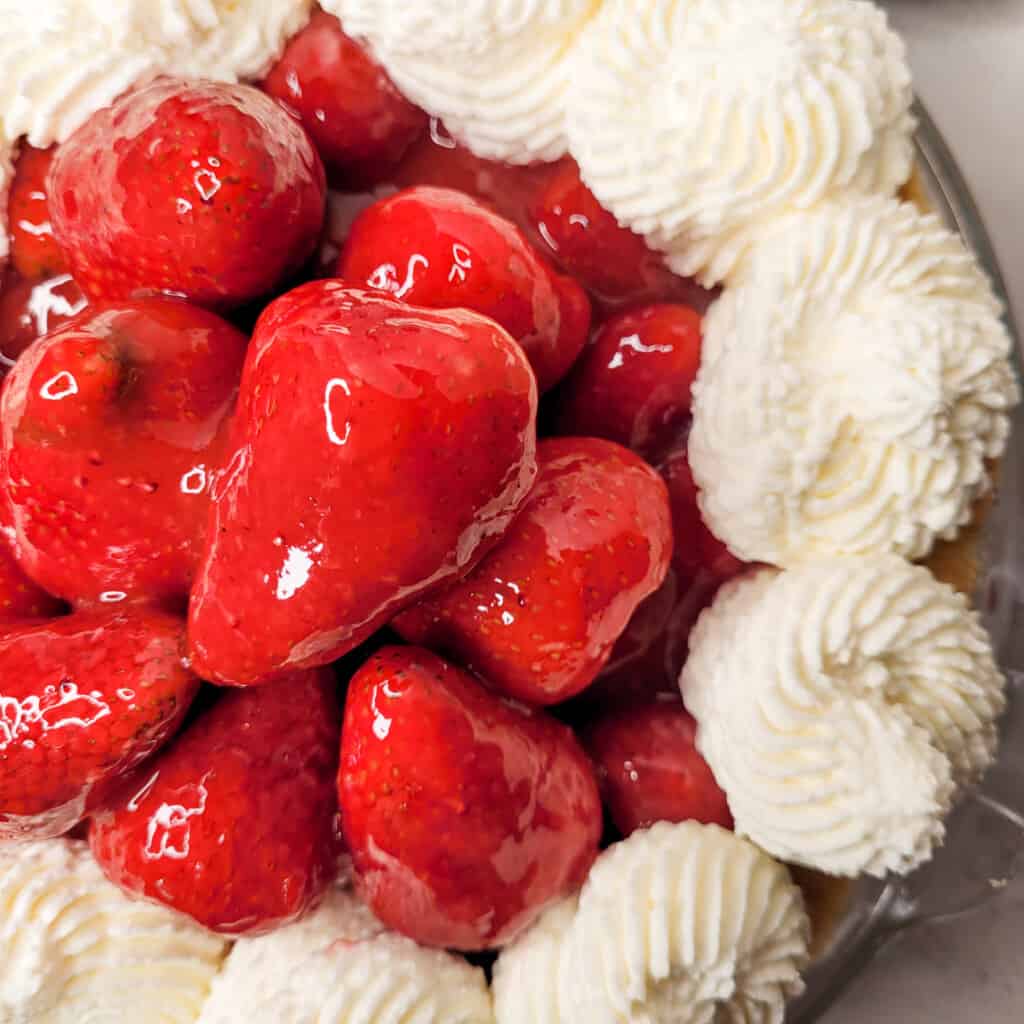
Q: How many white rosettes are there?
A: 8